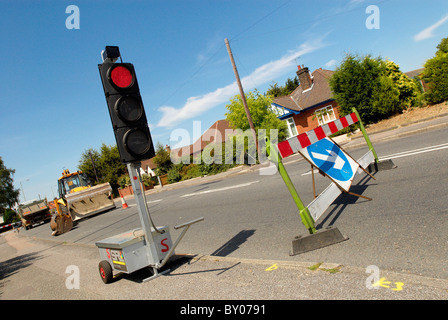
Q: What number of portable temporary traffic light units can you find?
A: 1